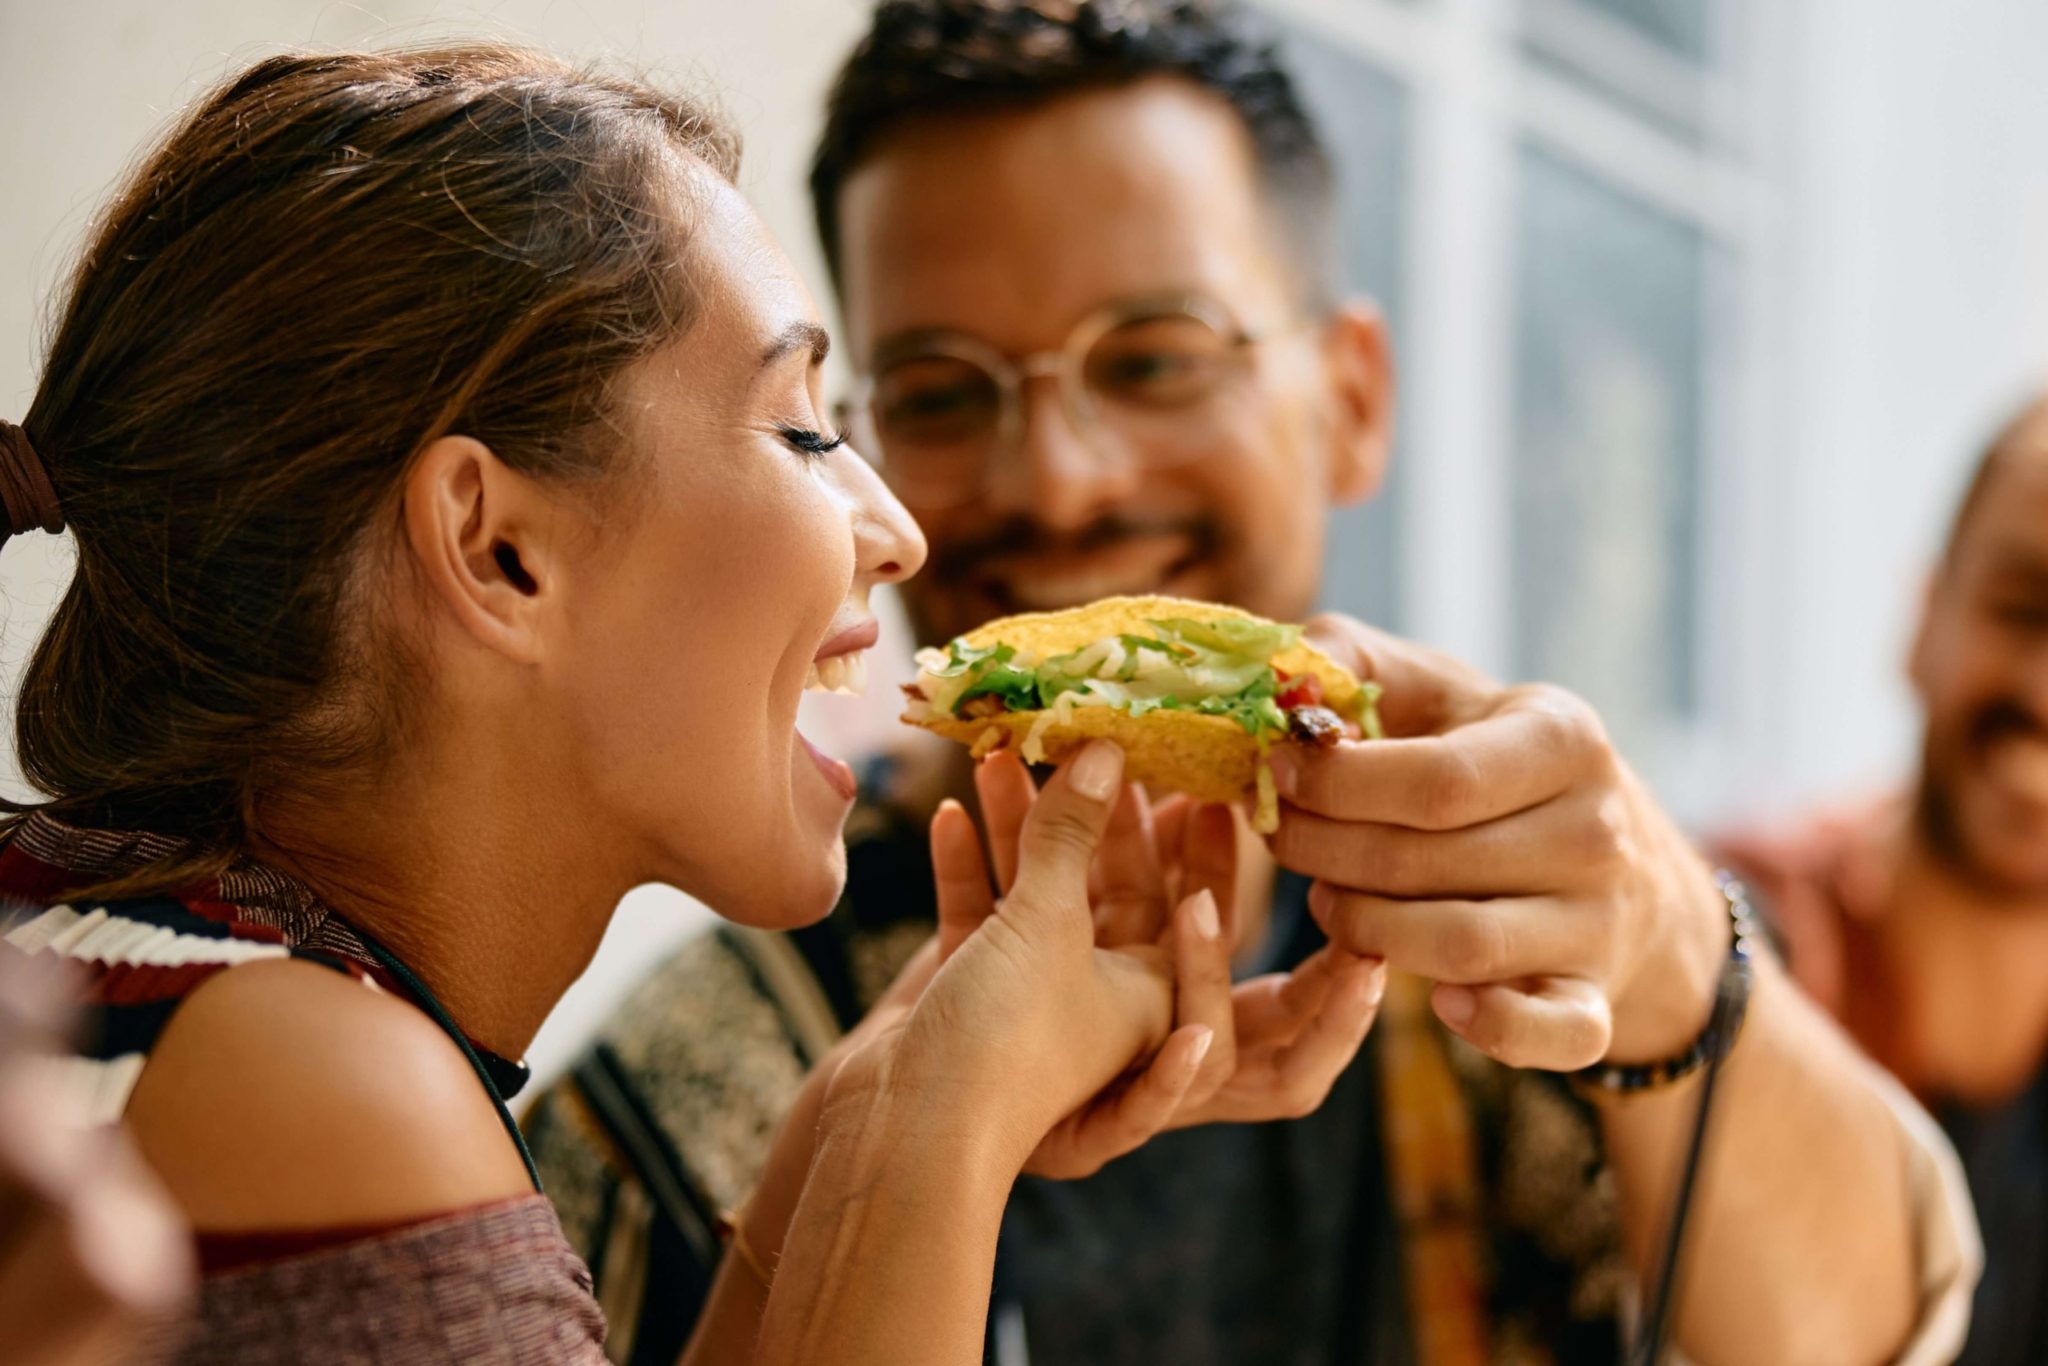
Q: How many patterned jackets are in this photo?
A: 1